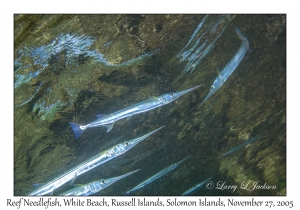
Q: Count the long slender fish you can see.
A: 7